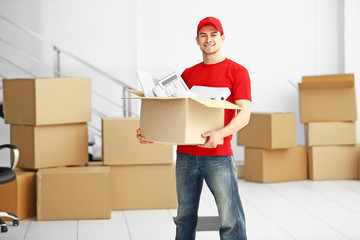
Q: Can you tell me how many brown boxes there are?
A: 12